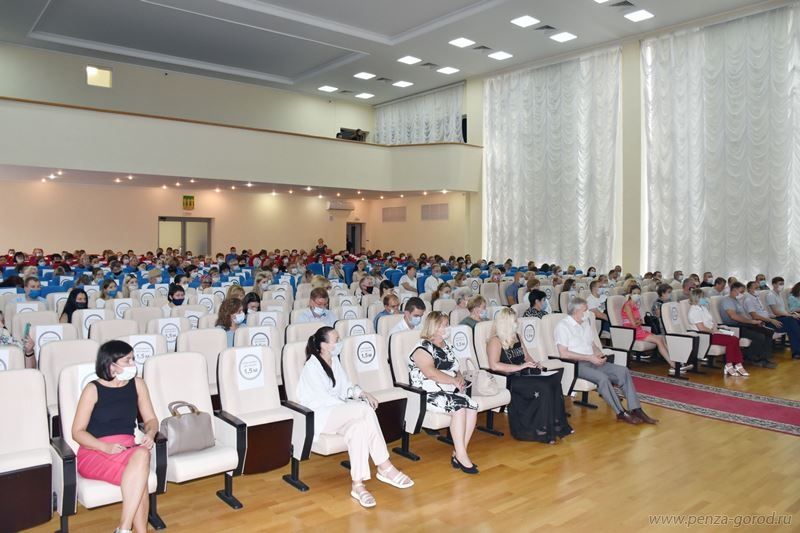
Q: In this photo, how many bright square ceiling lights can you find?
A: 12